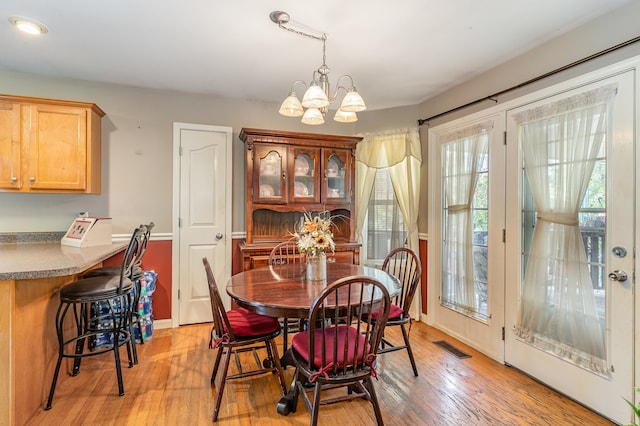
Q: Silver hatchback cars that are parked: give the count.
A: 0